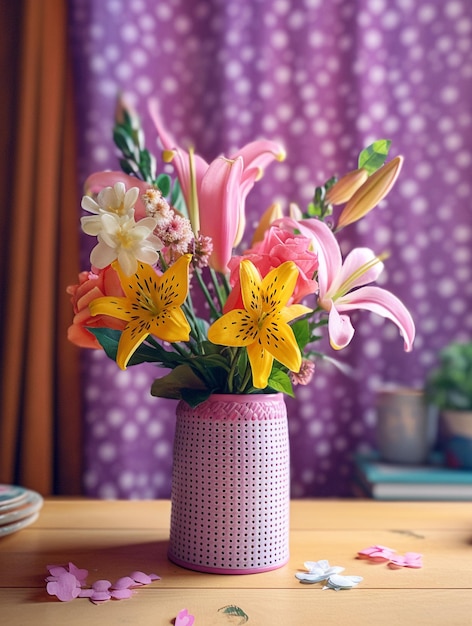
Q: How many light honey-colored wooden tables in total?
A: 1